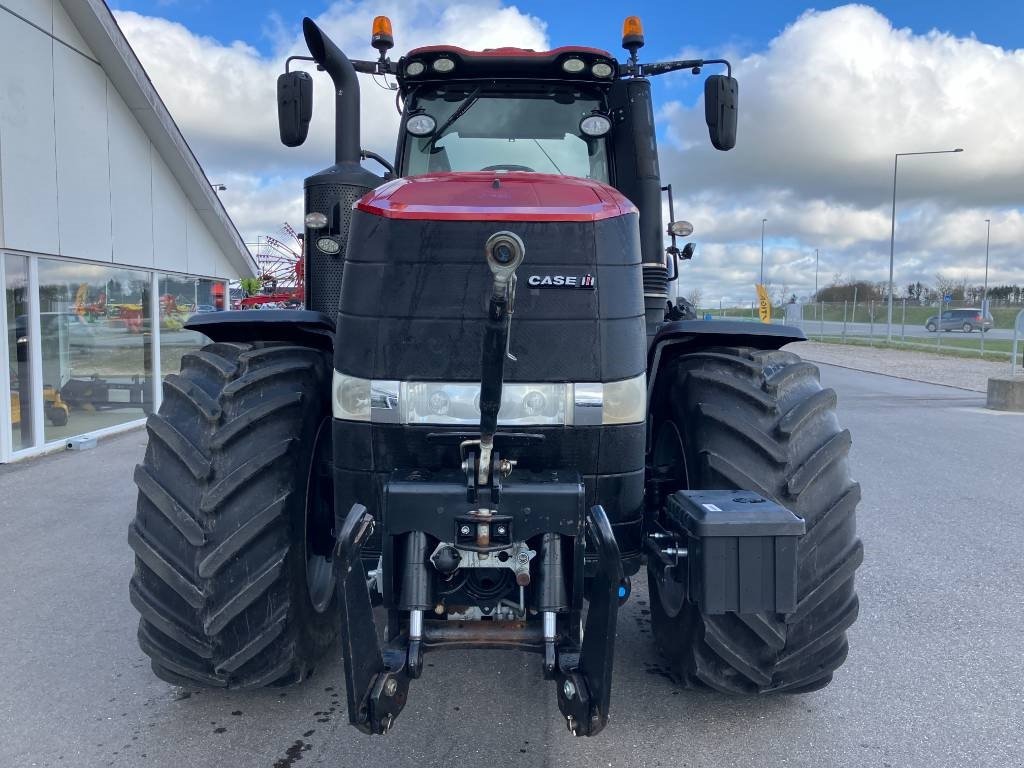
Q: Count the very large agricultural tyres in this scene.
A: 2